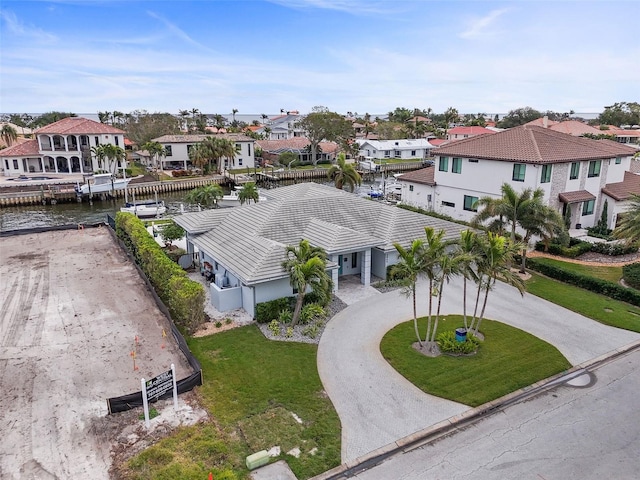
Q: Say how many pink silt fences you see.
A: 0